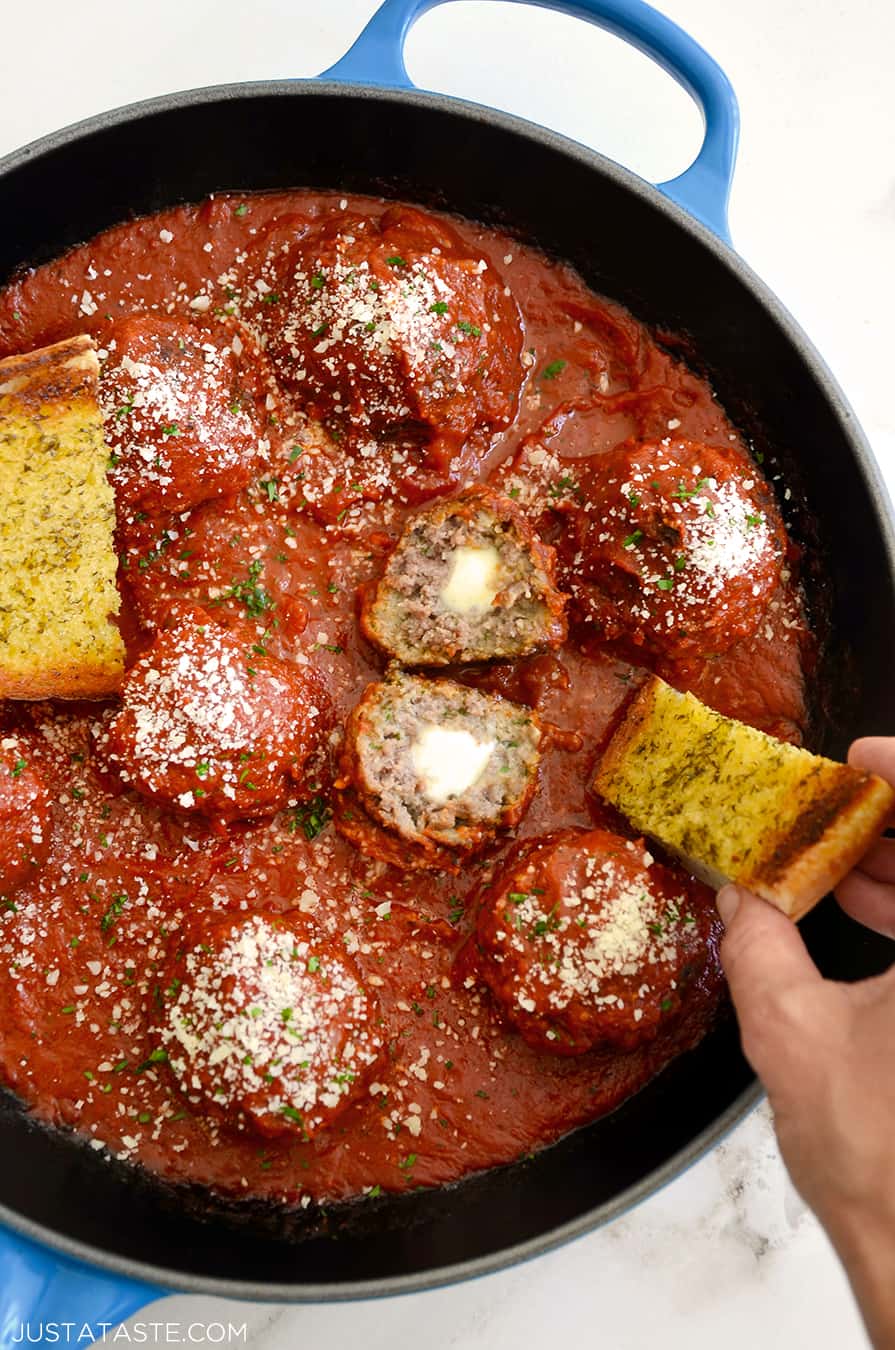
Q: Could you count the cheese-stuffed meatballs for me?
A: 8